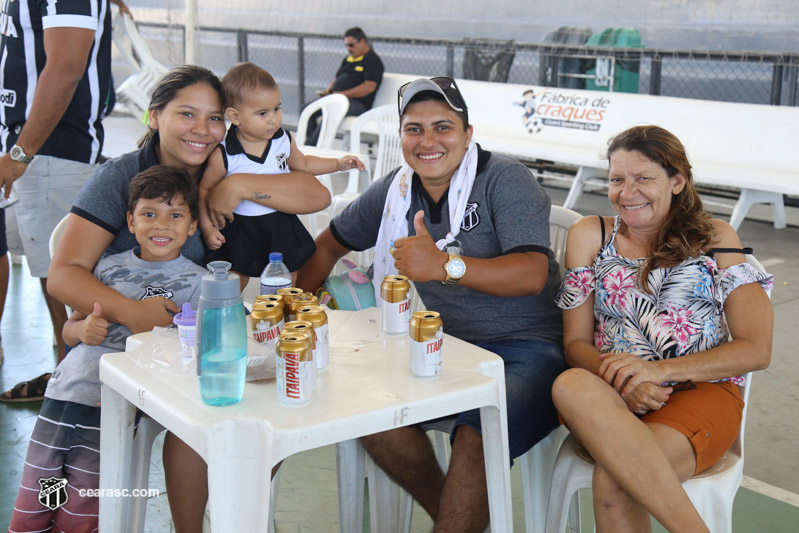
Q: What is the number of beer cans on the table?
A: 9